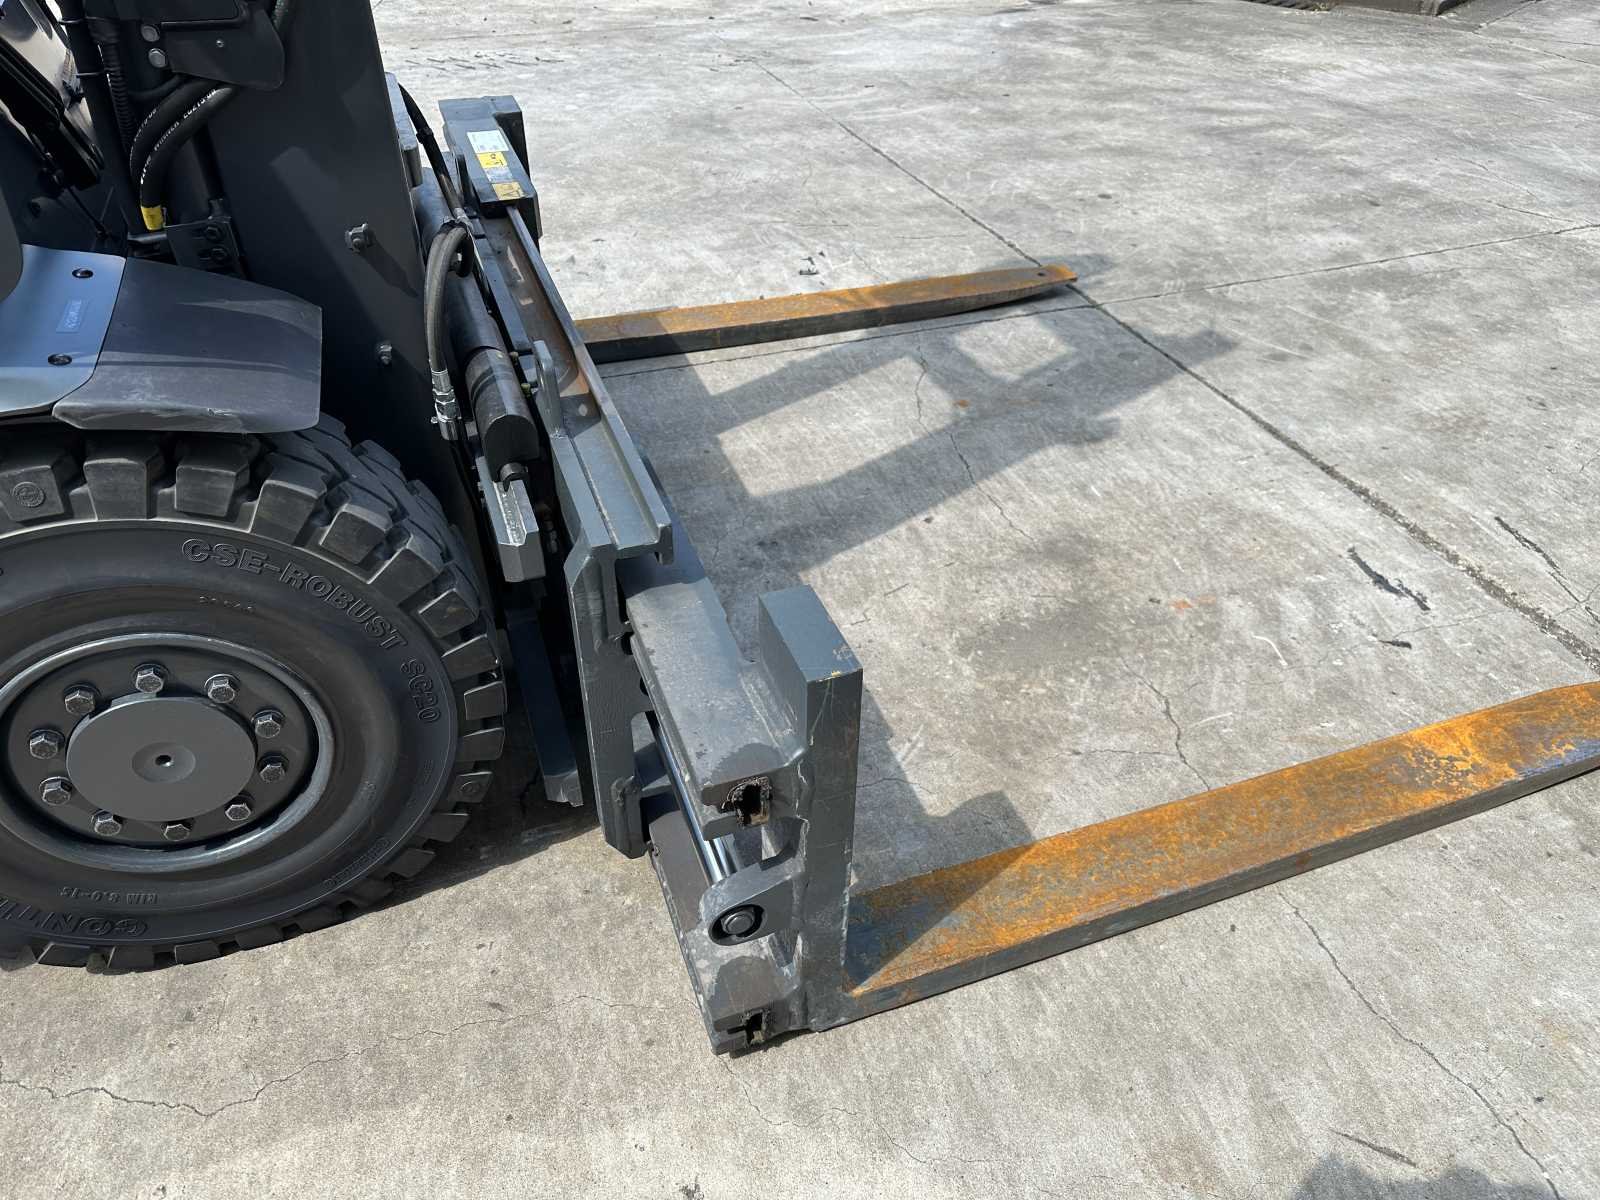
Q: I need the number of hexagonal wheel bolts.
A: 10